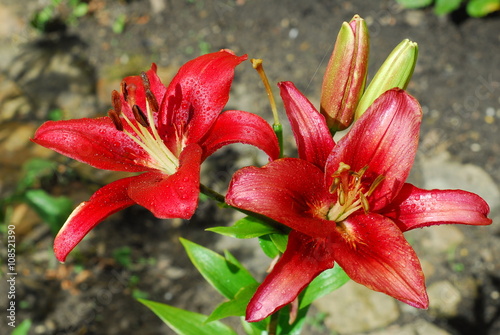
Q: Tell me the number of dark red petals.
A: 12